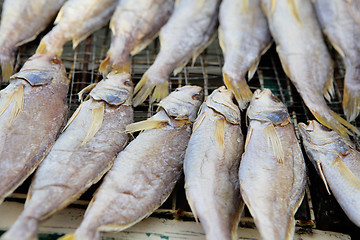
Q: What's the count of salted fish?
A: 13